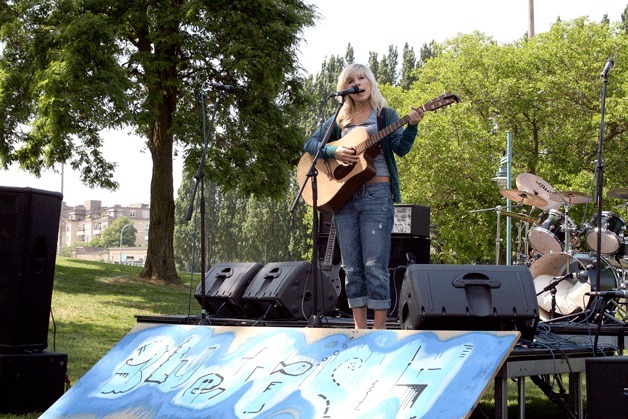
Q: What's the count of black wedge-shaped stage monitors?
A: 3